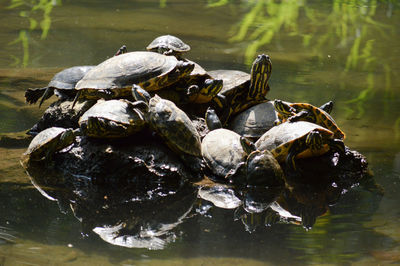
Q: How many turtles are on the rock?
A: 13